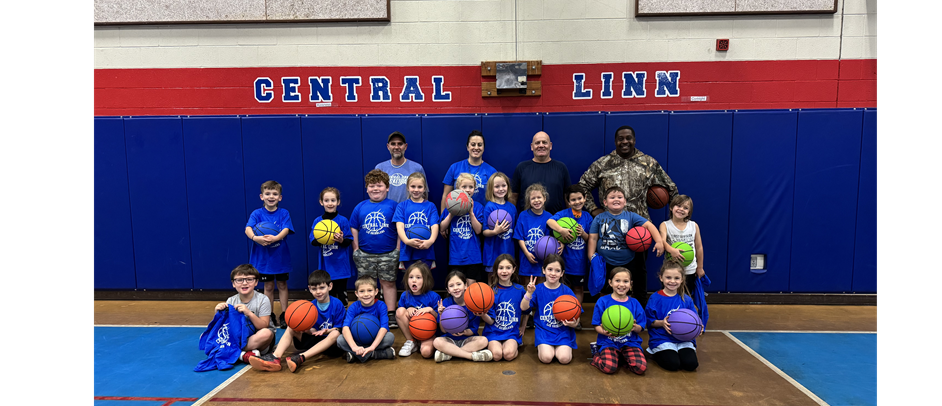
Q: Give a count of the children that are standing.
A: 10